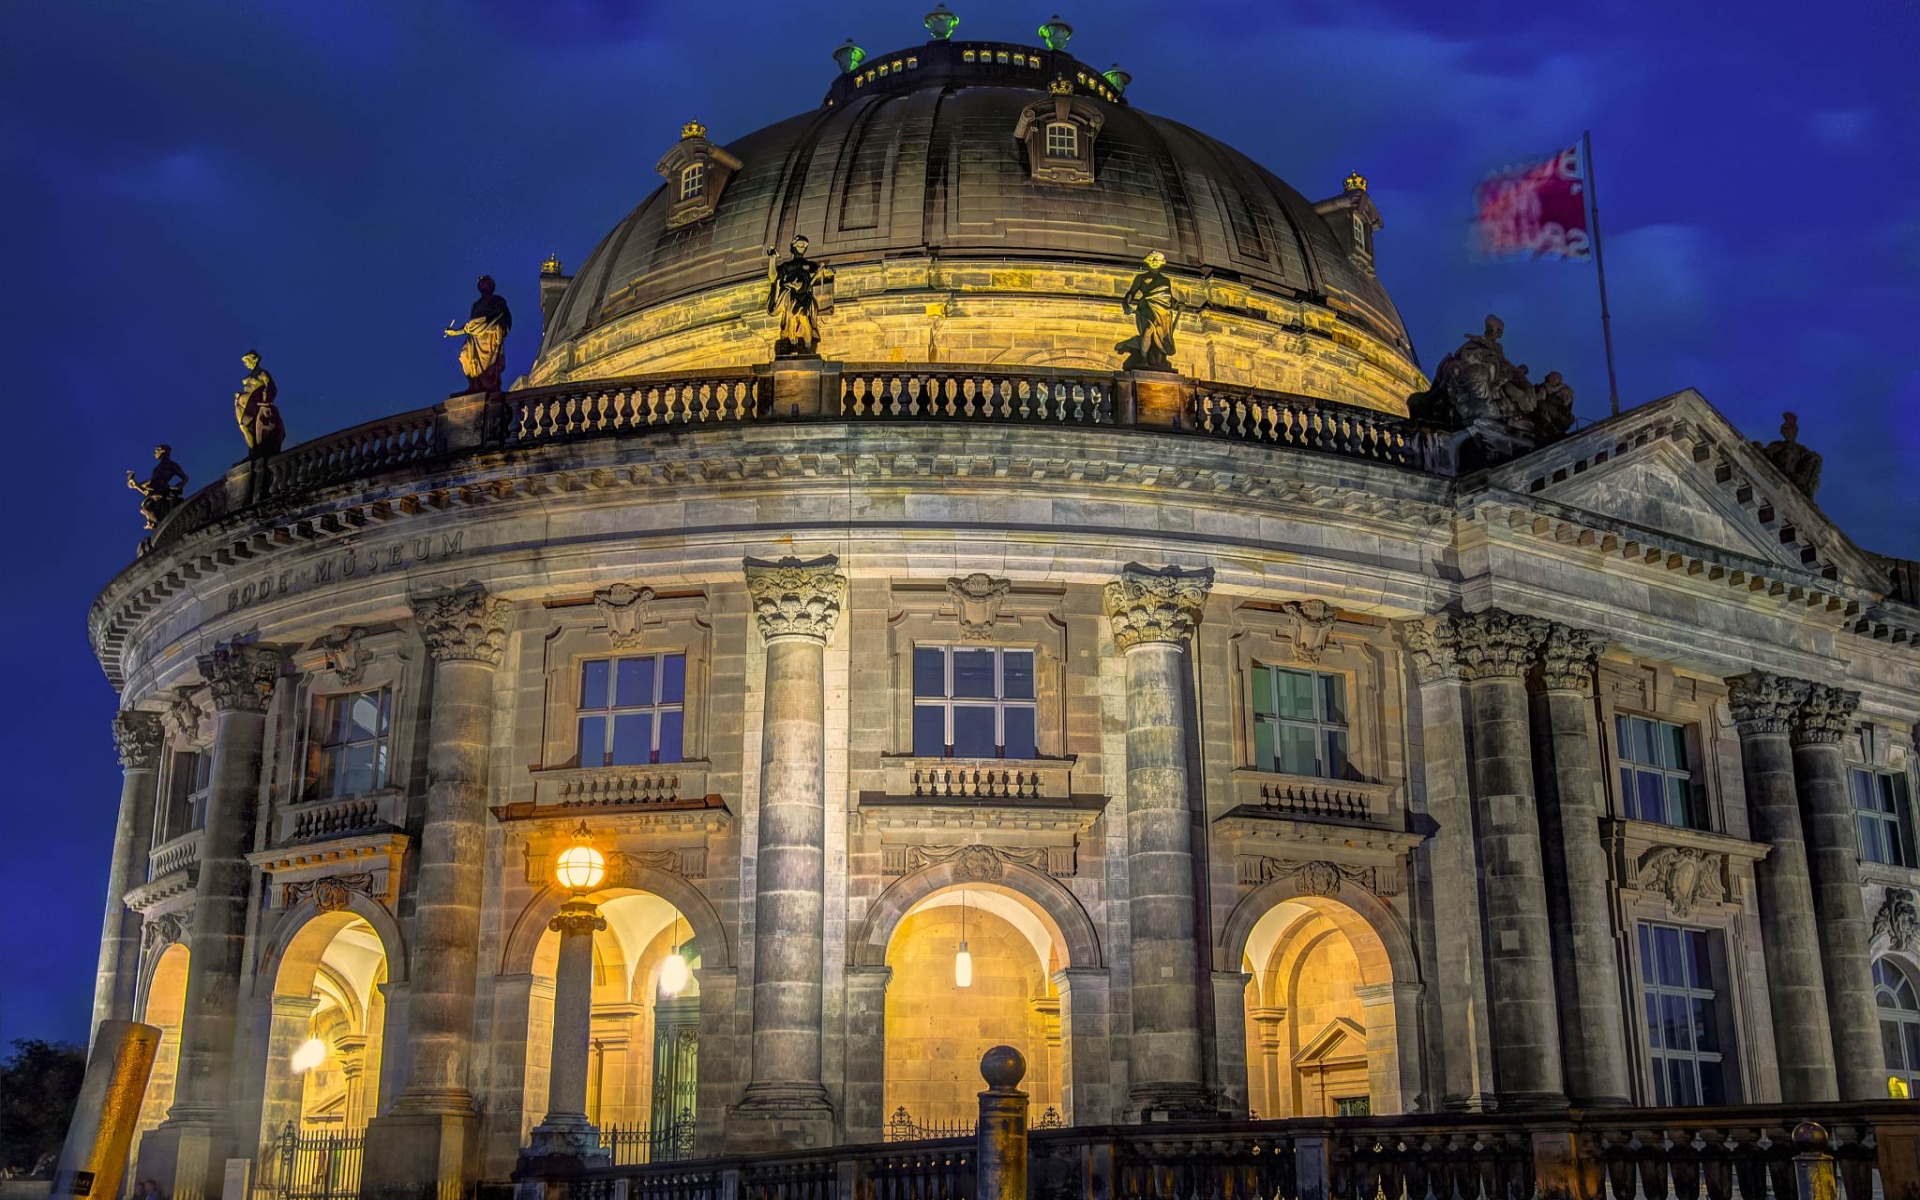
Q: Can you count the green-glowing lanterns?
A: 4